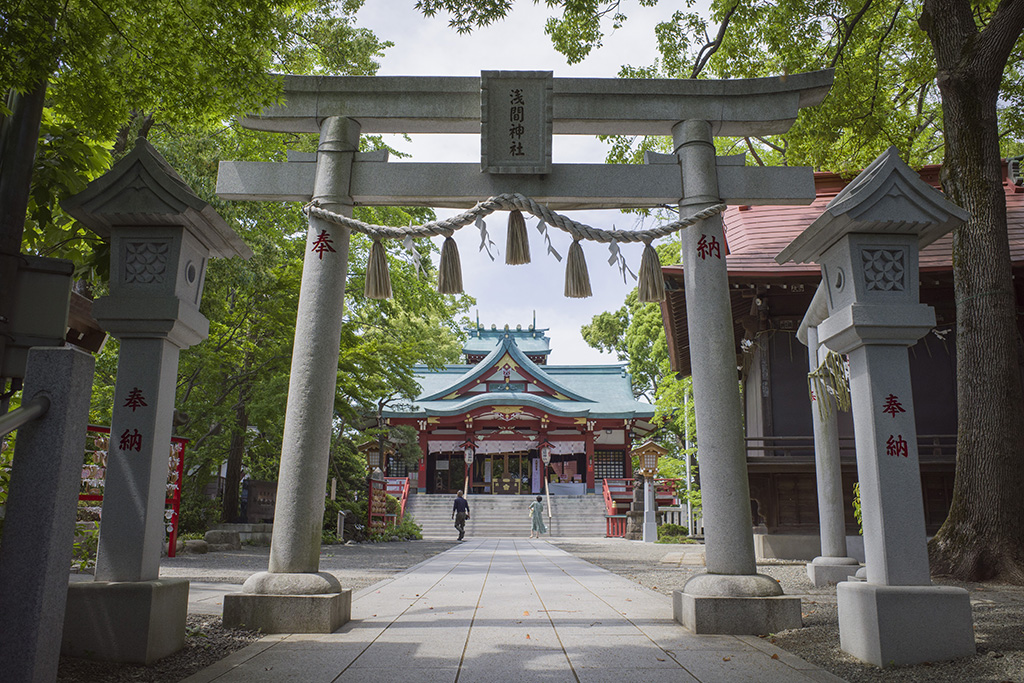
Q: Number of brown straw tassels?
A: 5